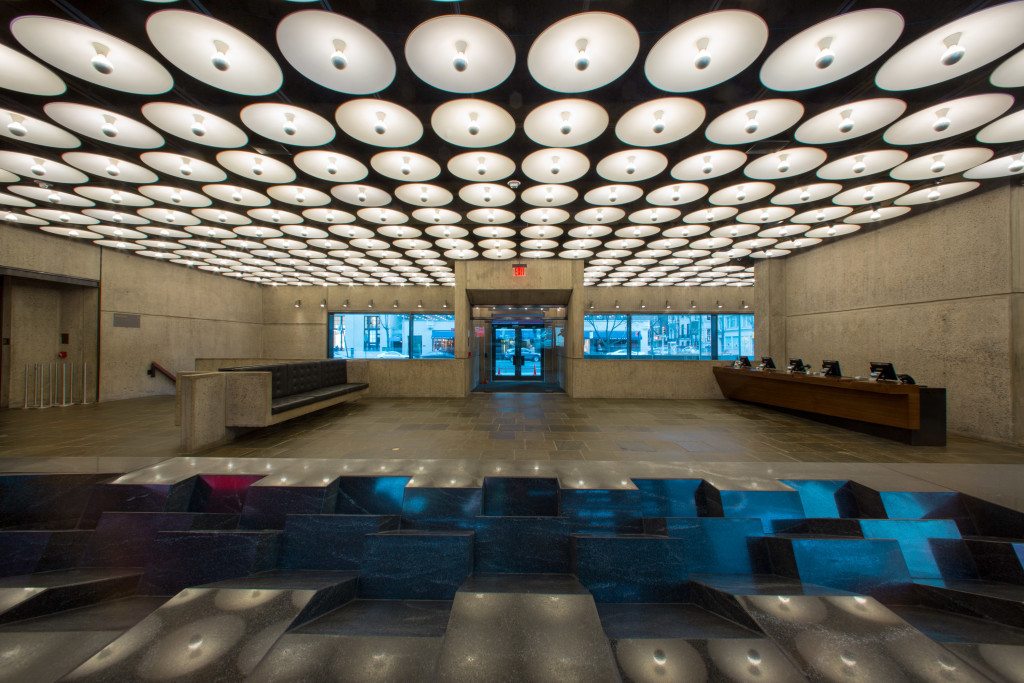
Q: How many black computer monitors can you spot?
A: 5